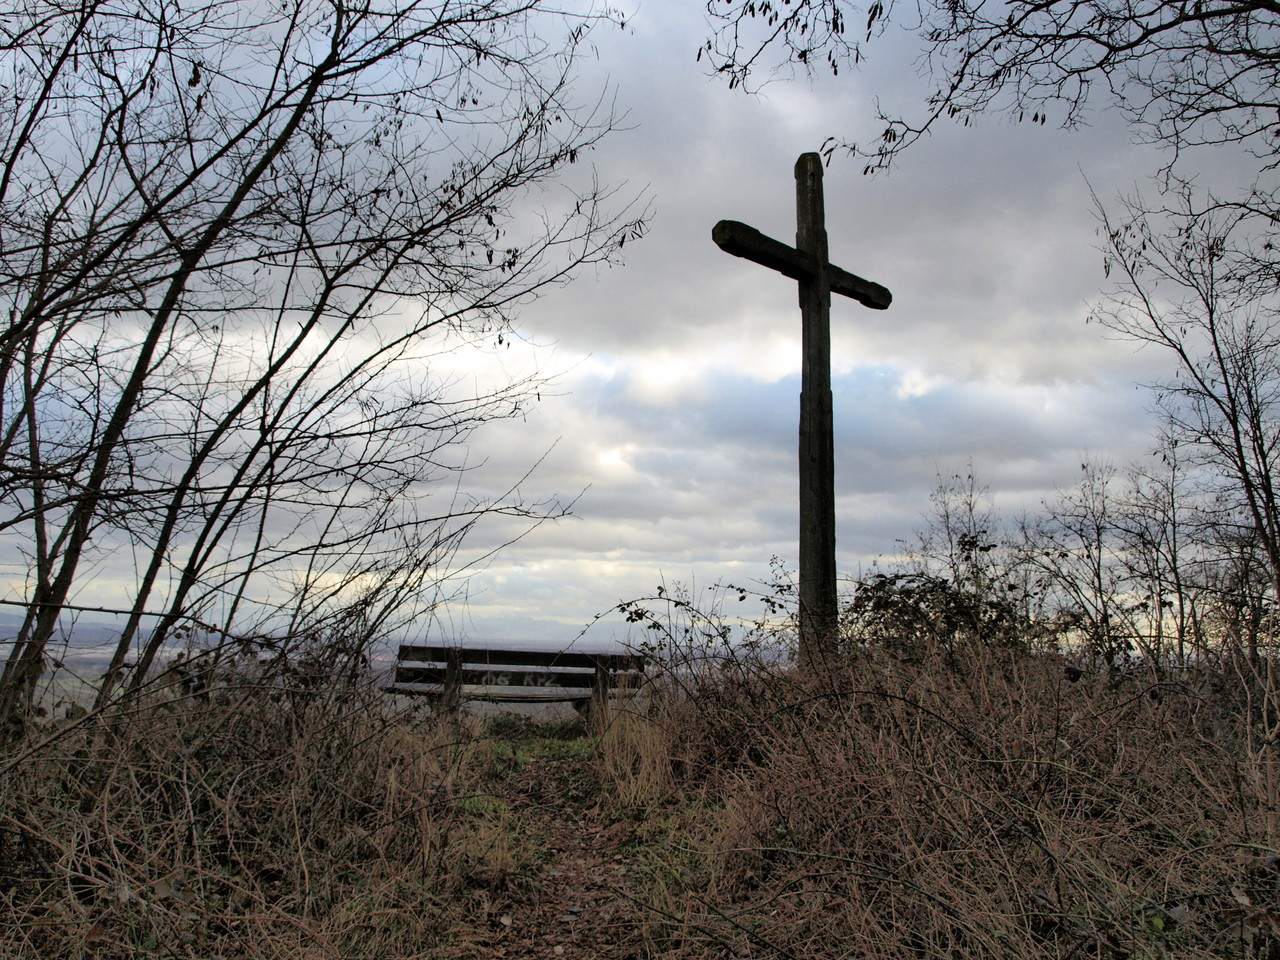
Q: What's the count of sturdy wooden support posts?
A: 2